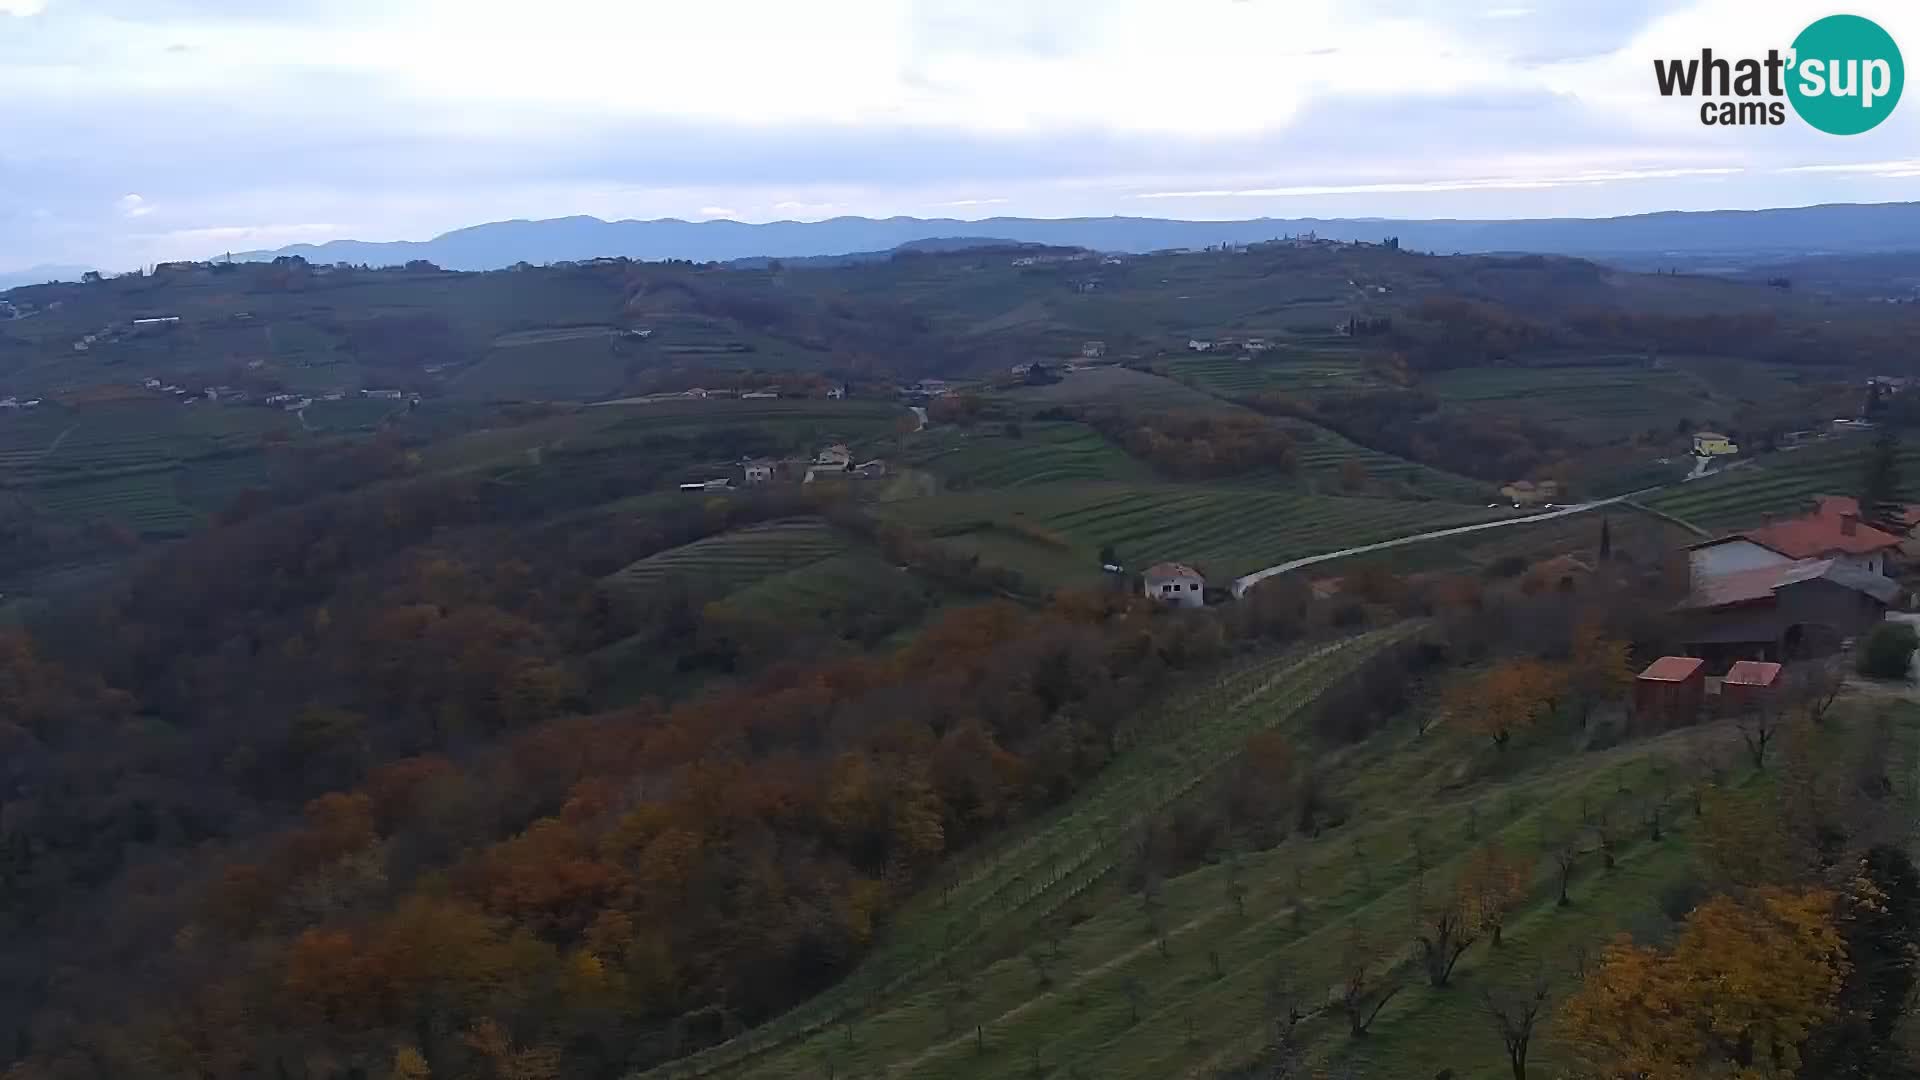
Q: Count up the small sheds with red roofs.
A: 2